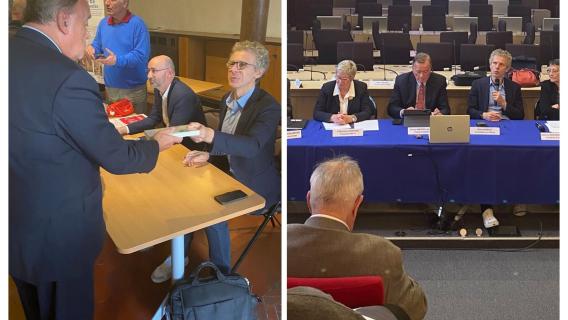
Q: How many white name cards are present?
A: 5